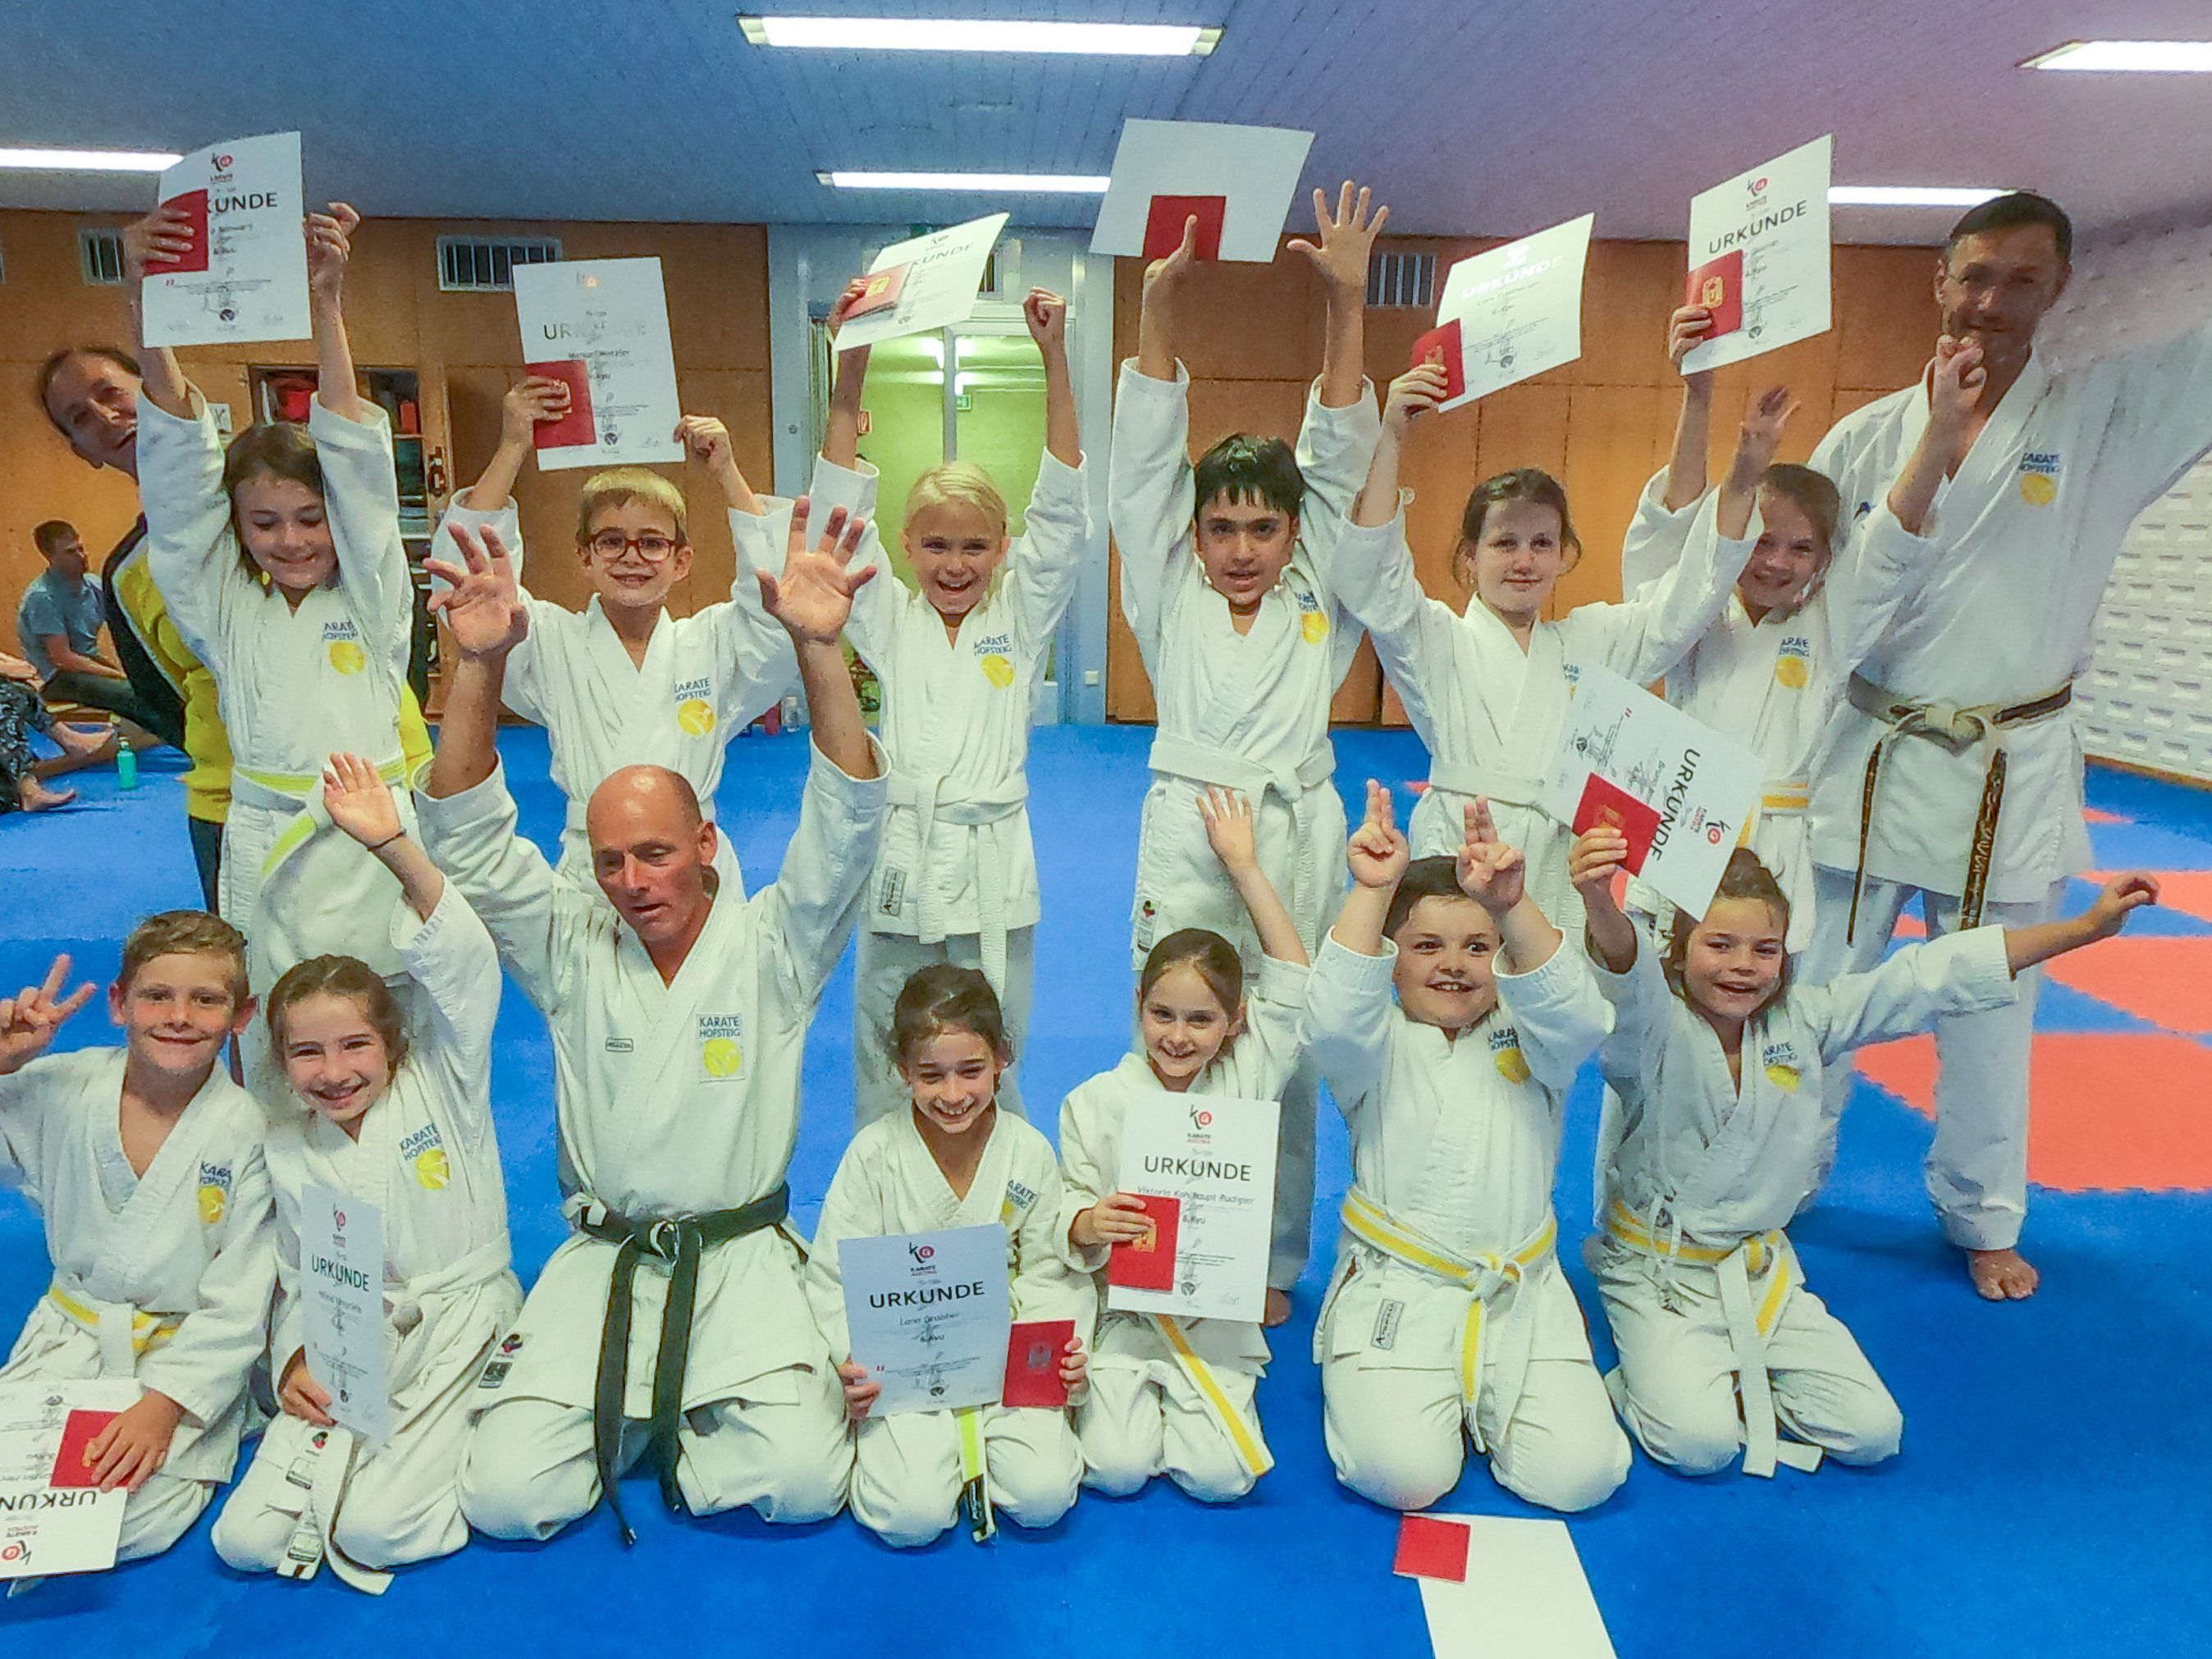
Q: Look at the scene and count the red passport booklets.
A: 11